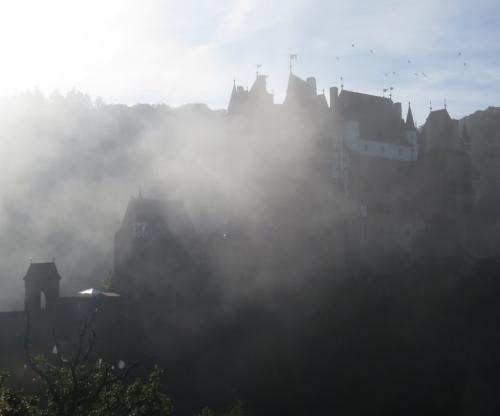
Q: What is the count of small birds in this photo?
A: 10